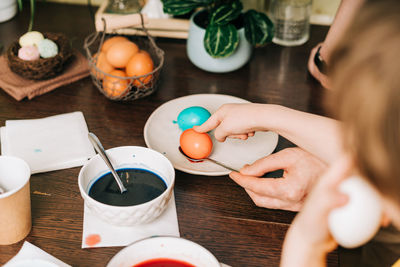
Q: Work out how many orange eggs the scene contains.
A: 6